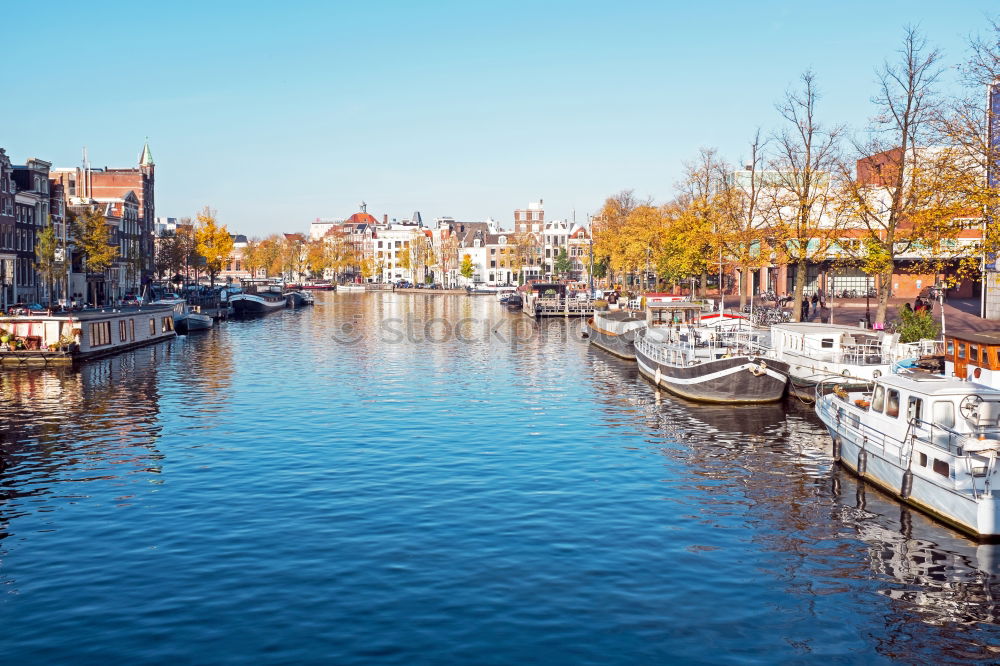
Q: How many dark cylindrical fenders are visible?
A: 3